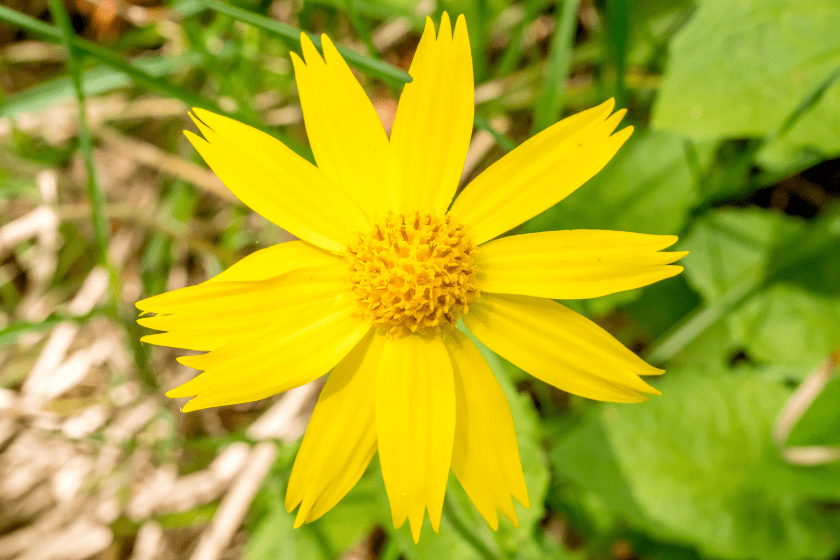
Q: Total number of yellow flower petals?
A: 11